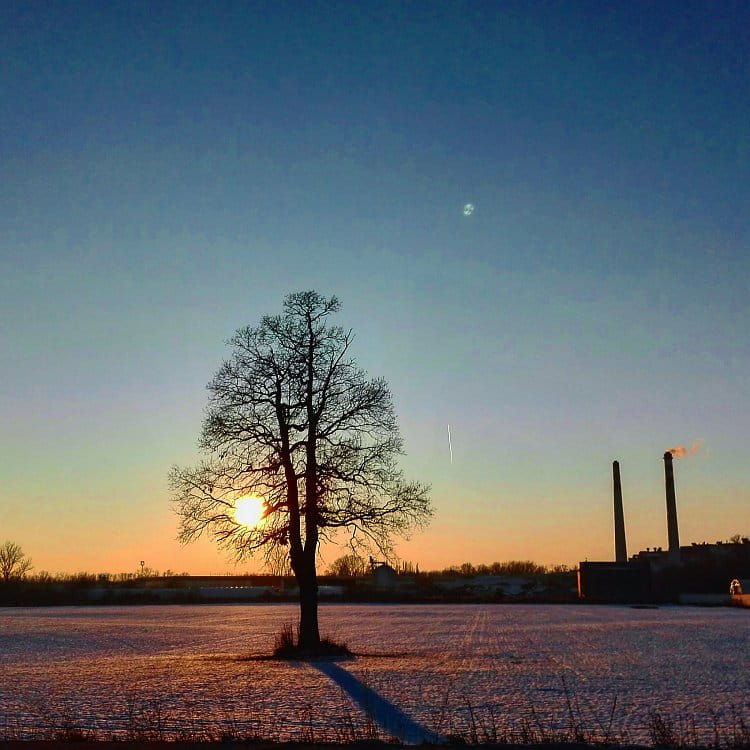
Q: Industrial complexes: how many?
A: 1